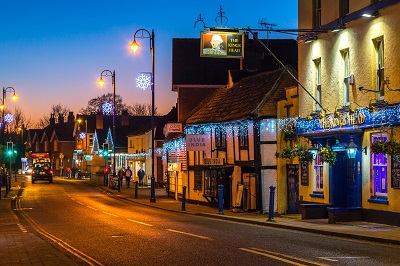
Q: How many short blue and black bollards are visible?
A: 5